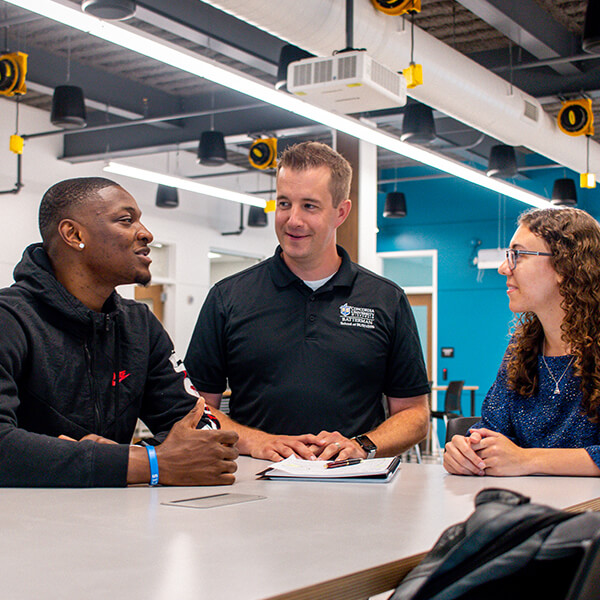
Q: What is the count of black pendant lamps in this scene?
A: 11